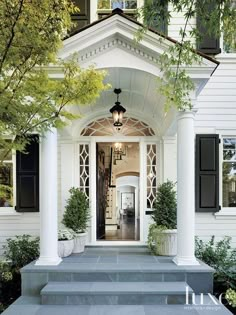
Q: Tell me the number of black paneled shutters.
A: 5